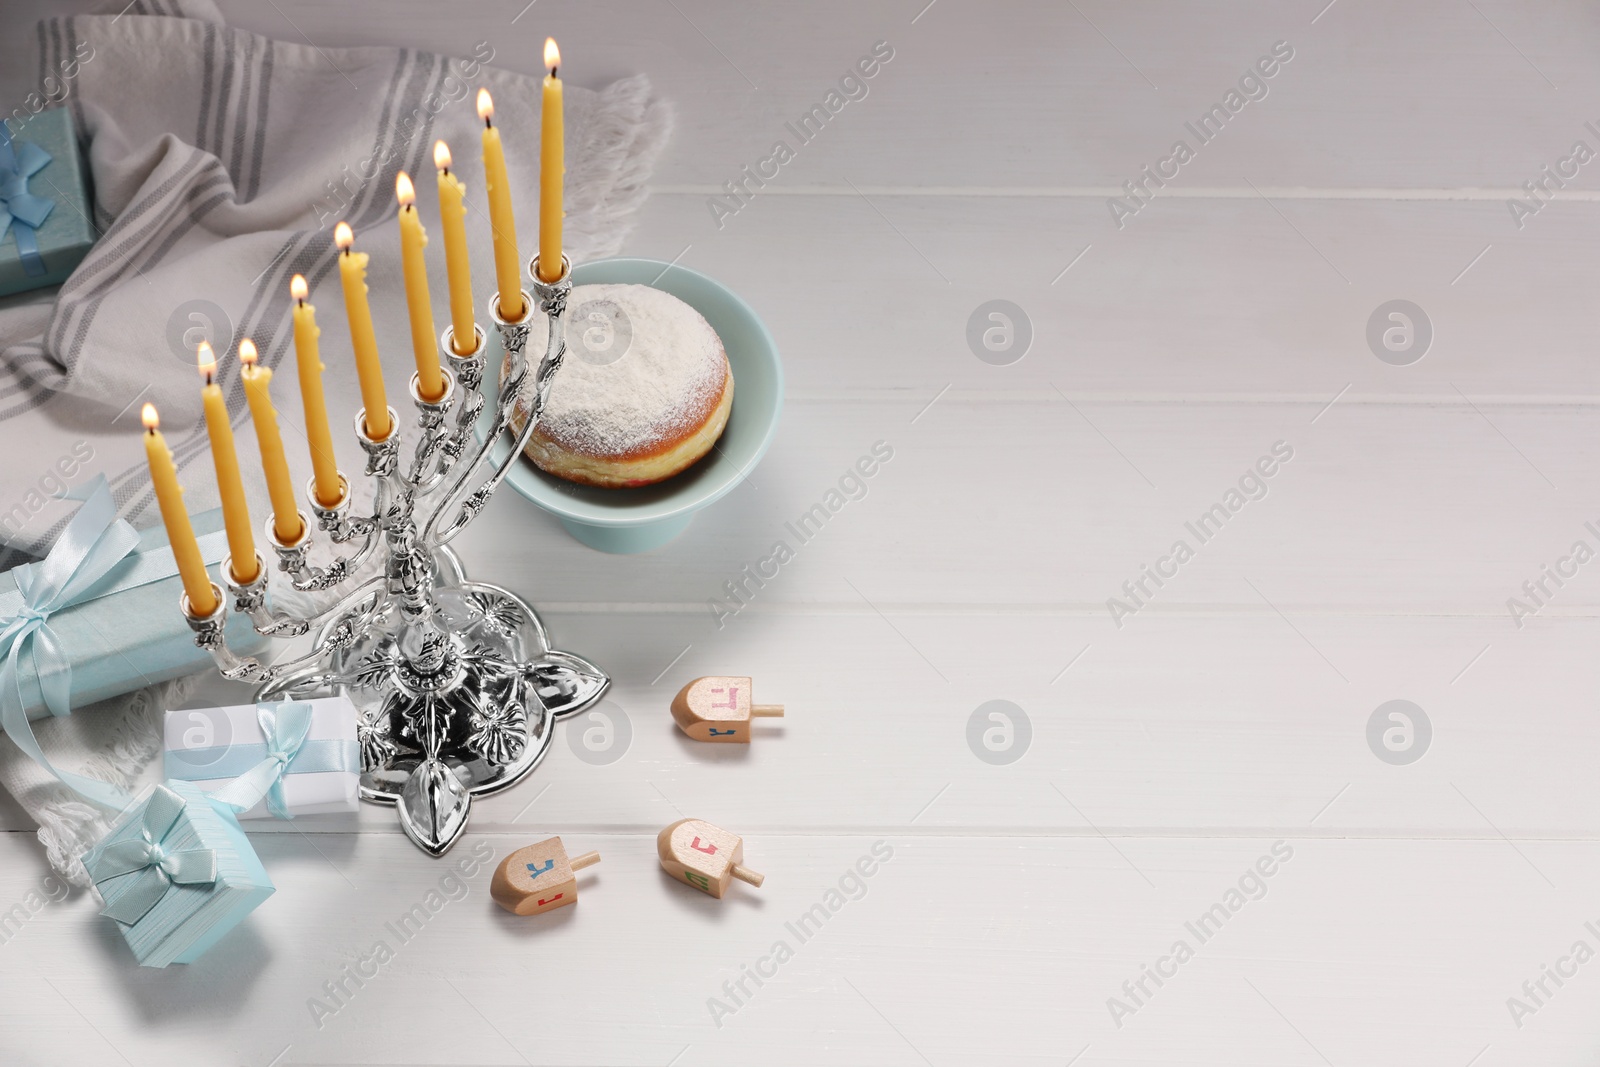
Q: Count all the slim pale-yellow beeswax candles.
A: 9